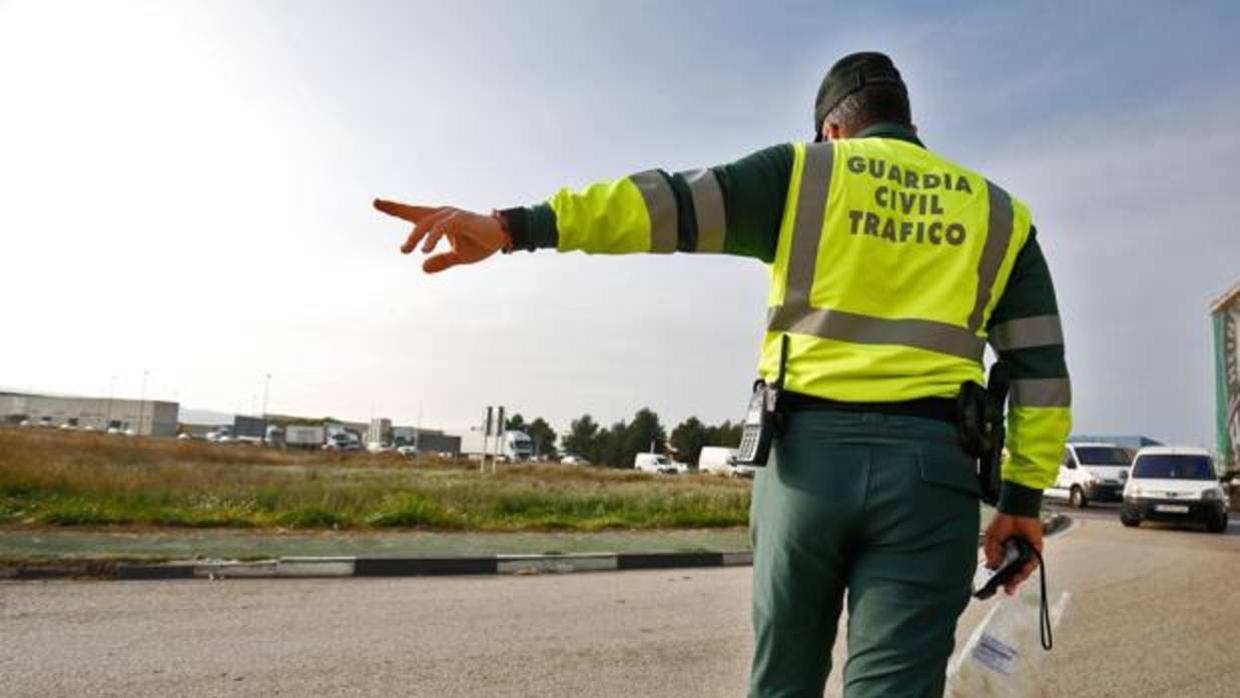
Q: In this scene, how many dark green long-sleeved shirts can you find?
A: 1